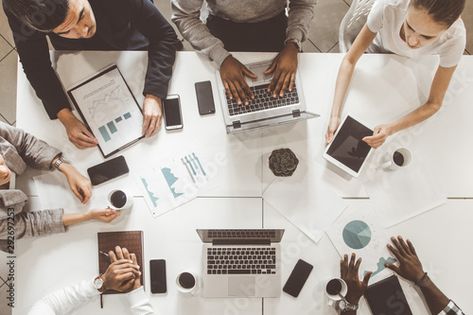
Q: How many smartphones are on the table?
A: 5